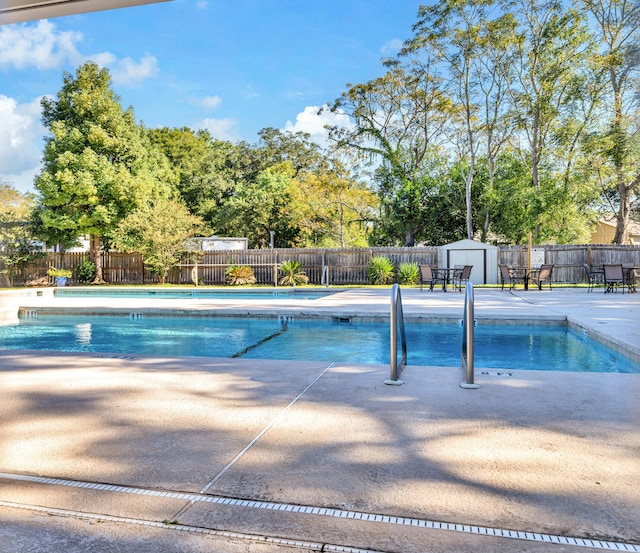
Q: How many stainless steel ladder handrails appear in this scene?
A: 2